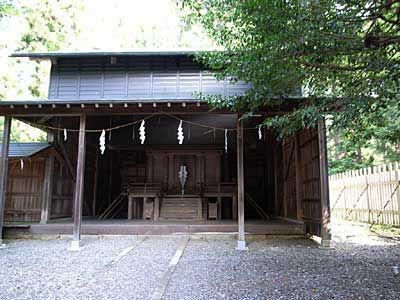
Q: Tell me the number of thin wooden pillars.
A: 4